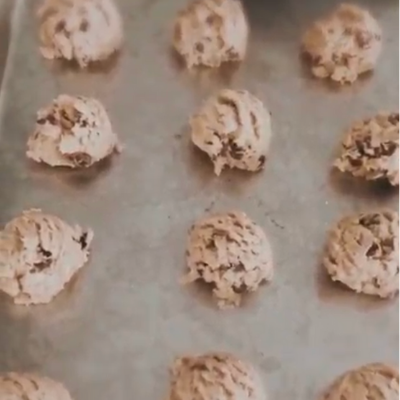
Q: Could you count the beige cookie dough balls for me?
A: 12